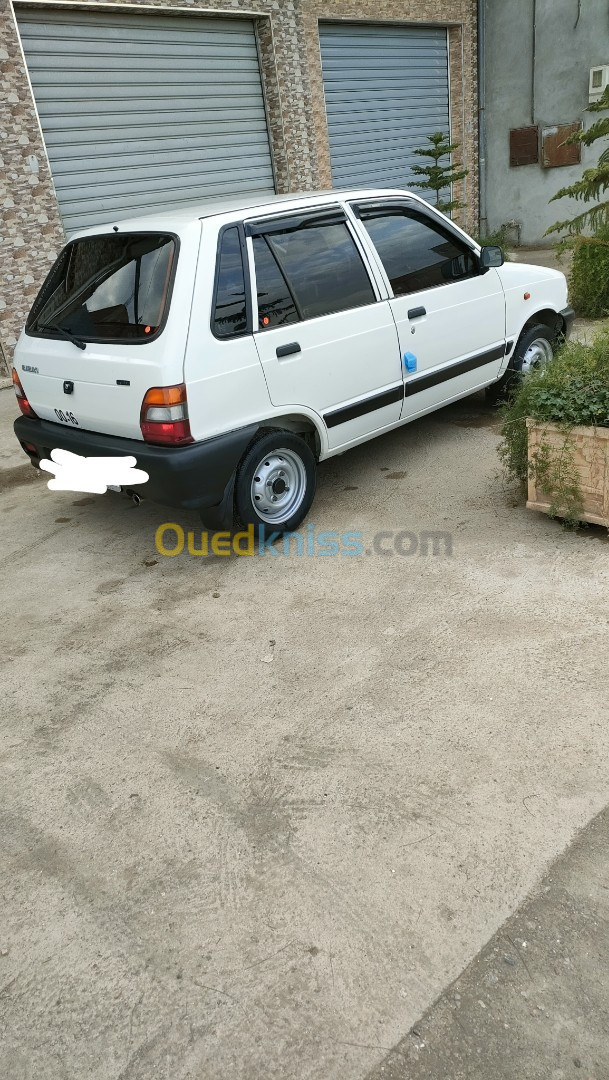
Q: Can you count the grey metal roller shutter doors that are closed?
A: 2